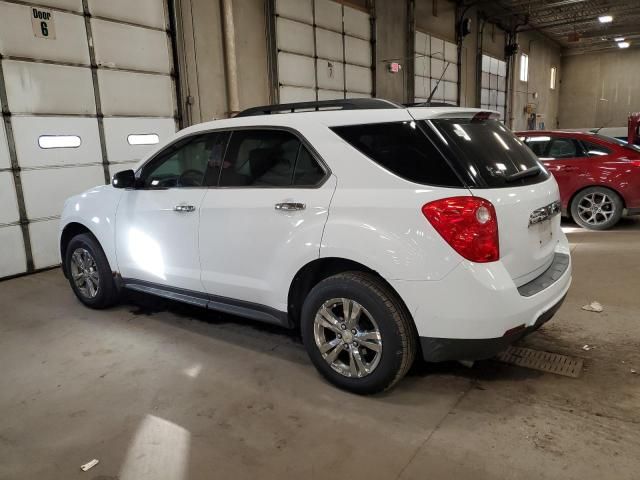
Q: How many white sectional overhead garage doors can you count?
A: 4